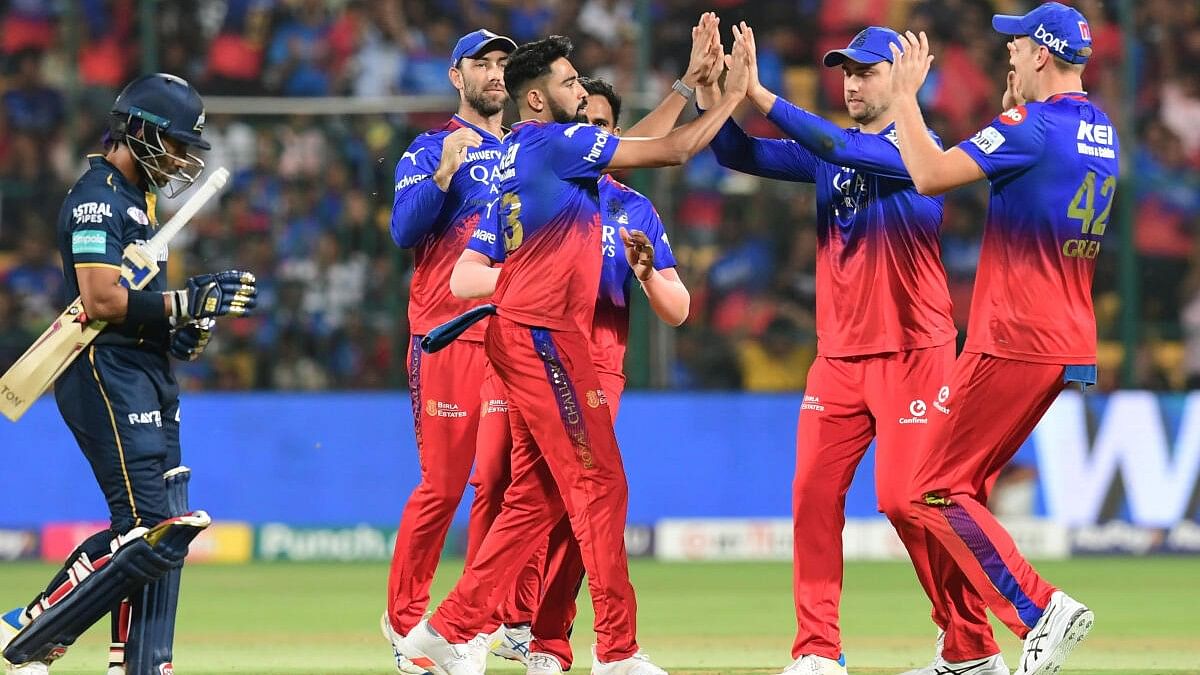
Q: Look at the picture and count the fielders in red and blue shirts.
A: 5